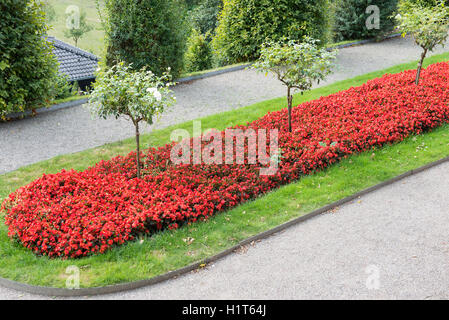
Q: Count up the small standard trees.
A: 3